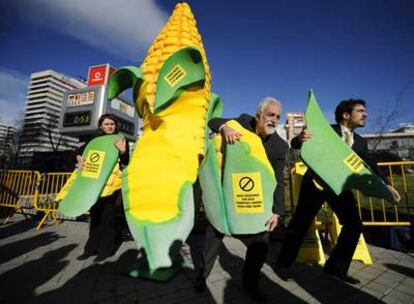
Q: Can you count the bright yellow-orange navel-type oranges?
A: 0